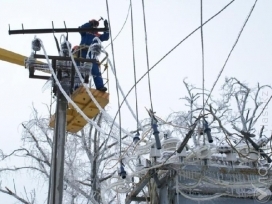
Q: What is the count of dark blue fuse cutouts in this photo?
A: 4